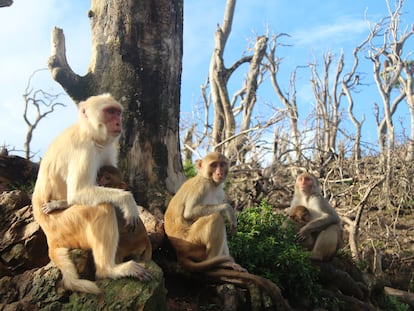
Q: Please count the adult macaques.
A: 3